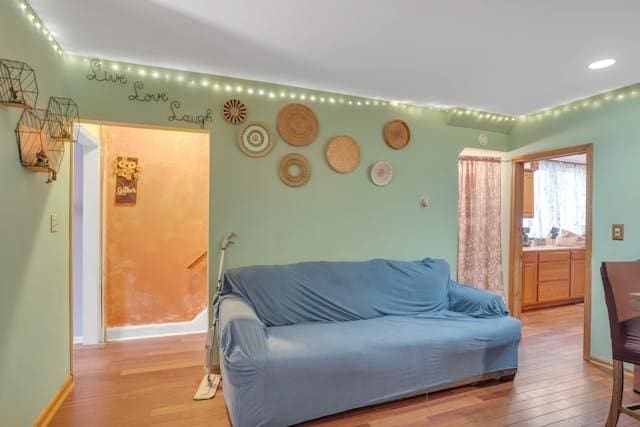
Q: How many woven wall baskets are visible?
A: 7